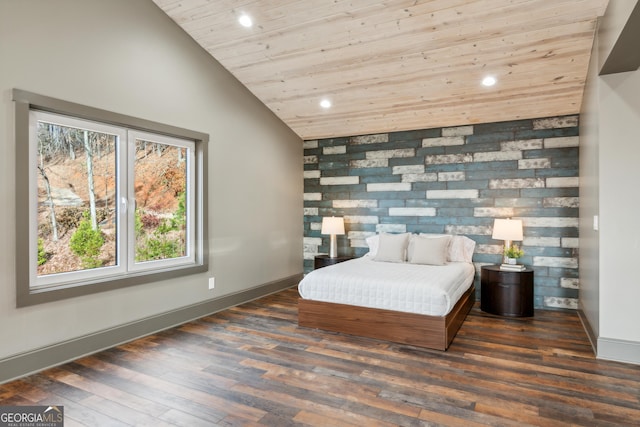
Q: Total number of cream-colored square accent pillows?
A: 2